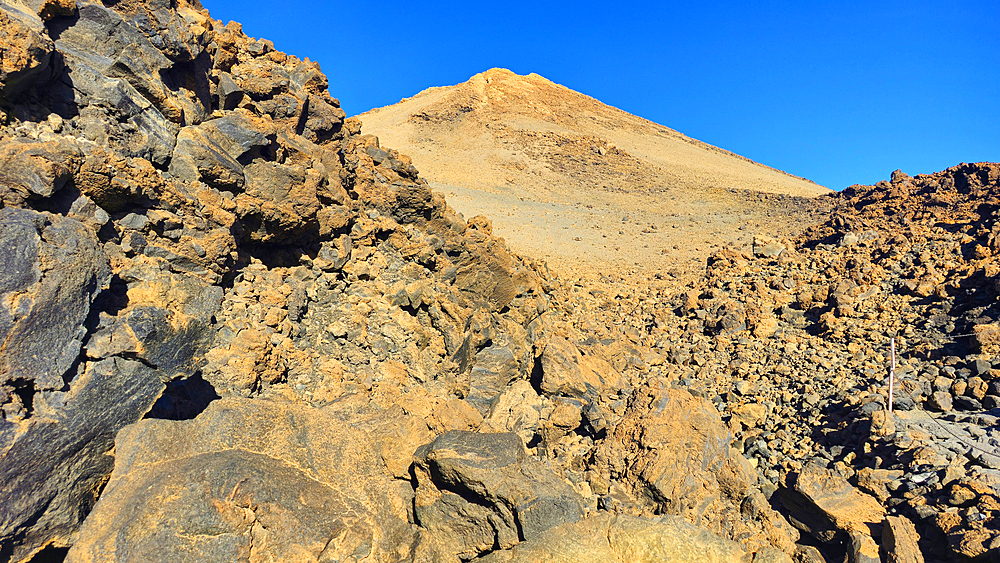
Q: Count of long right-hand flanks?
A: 1